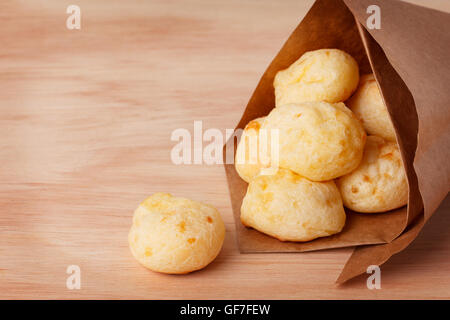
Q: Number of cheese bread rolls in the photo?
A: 7